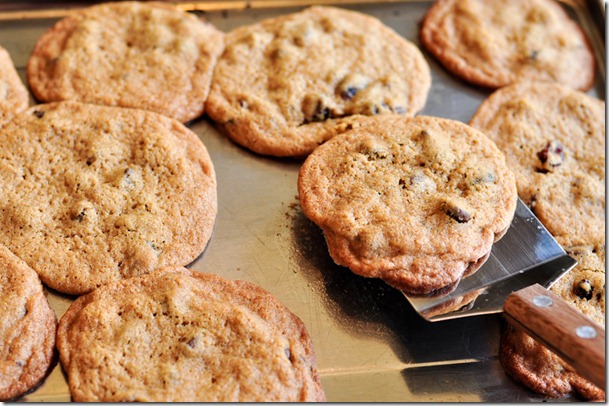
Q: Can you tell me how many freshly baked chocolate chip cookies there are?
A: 10